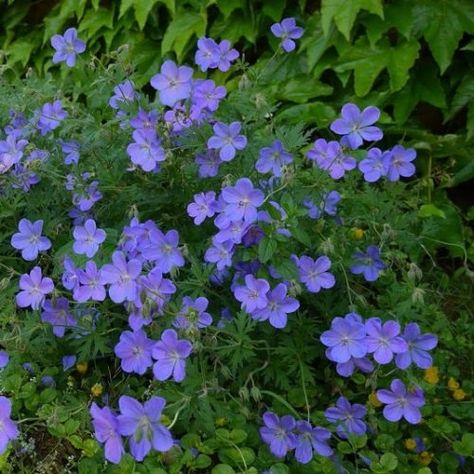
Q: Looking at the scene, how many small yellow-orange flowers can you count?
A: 9